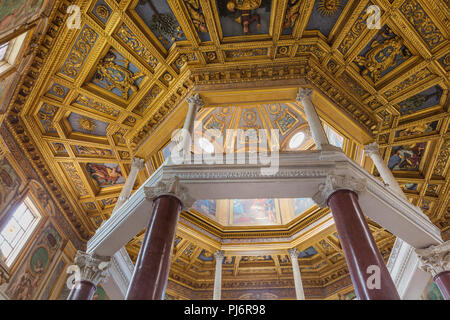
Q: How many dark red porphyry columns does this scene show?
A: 4